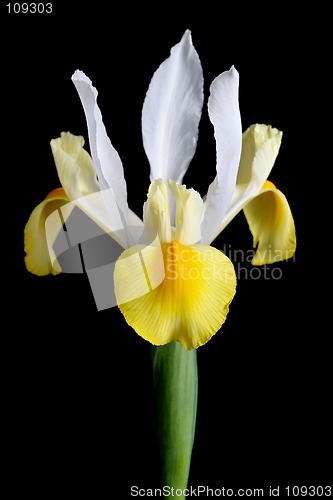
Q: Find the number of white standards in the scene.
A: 3